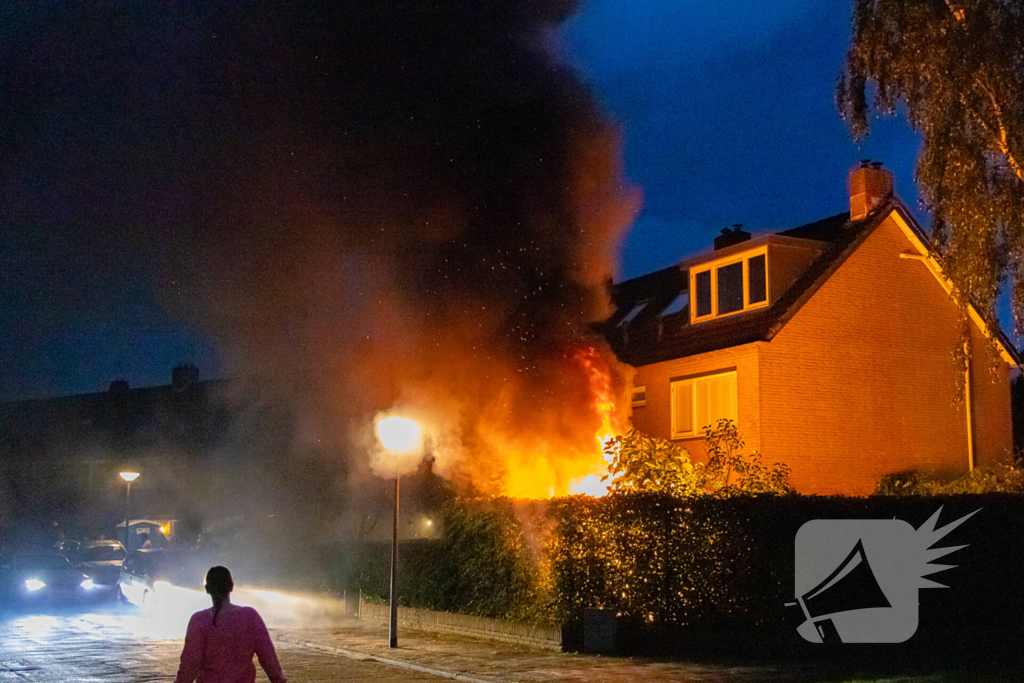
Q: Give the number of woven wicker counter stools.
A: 0